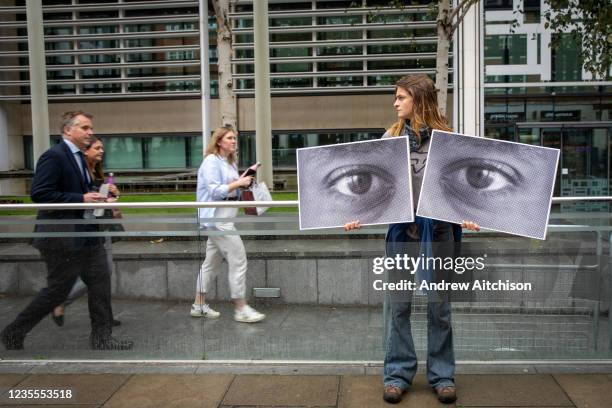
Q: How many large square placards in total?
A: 2